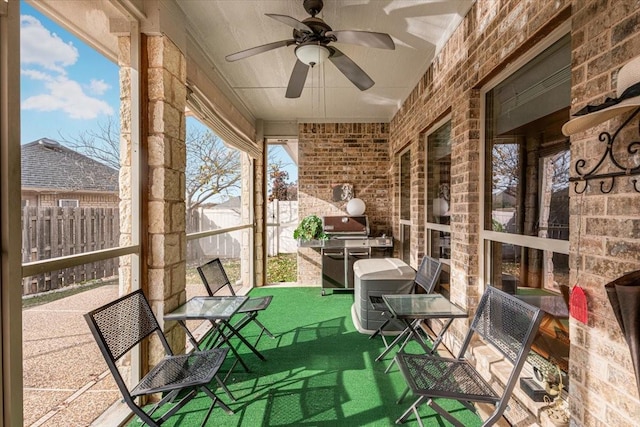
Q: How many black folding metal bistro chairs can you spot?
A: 4